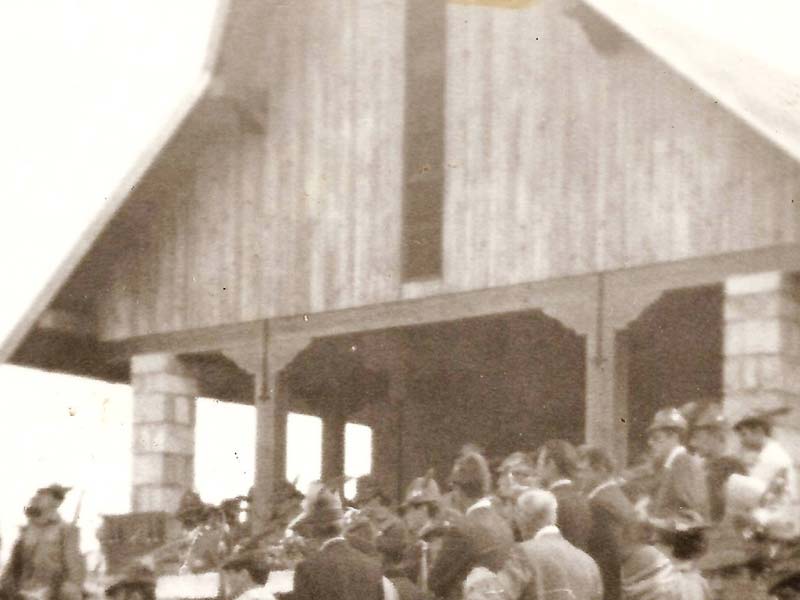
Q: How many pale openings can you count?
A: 3